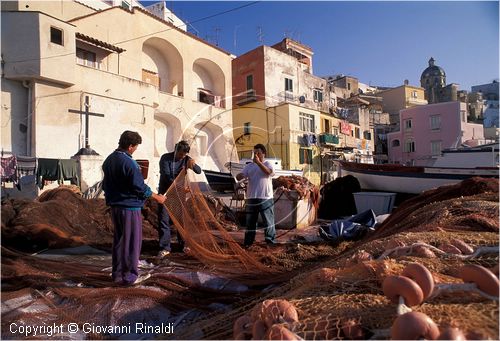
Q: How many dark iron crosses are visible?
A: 1